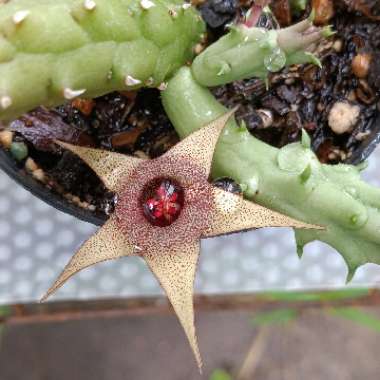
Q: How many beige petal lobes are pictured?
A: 5